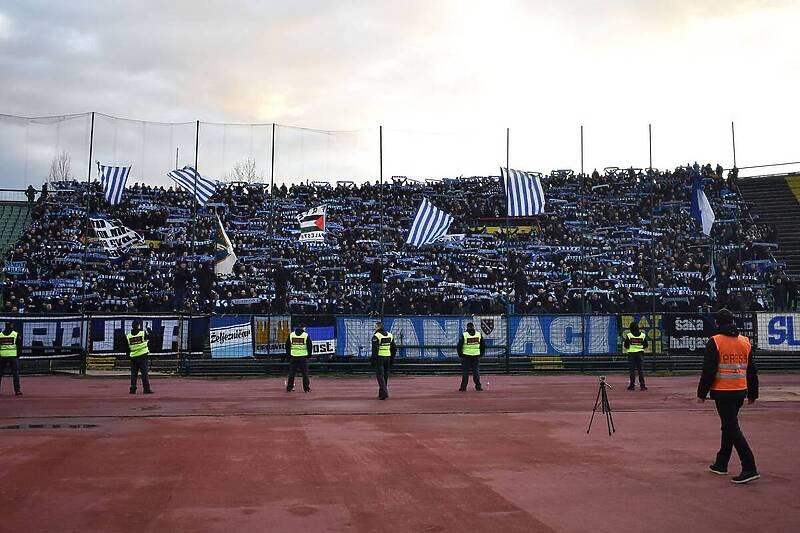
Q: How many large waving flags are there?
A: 8